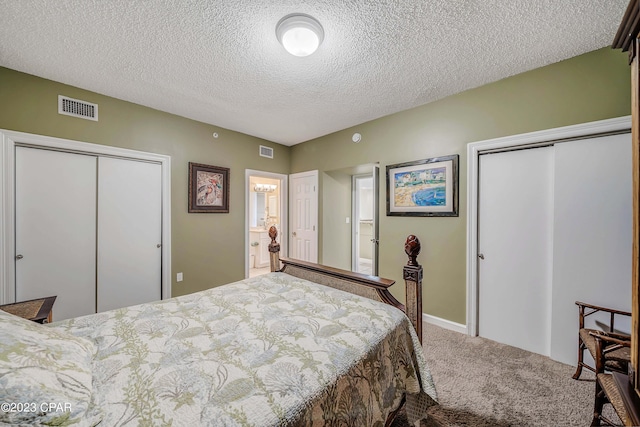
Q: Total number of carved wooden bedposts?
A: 2